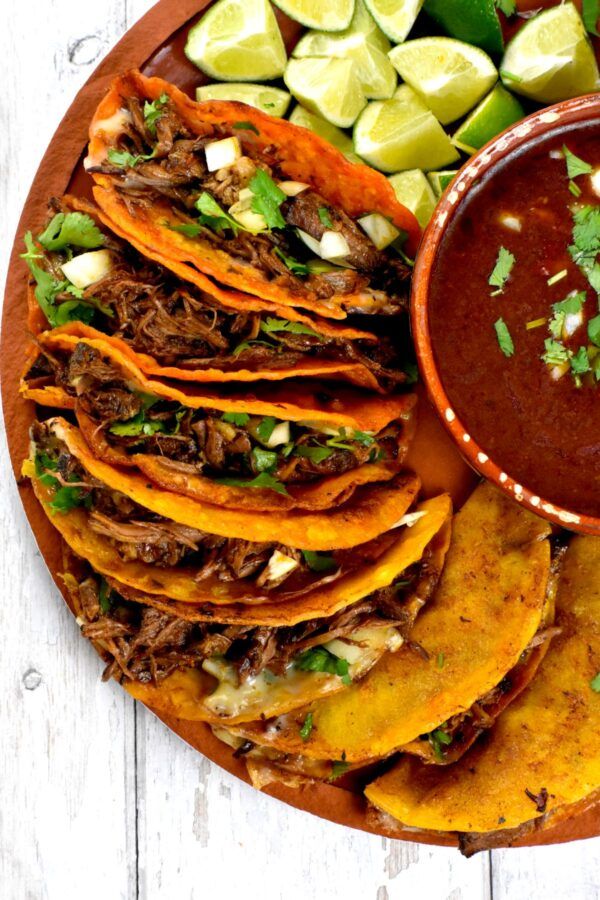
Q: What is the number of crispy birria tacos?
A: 7